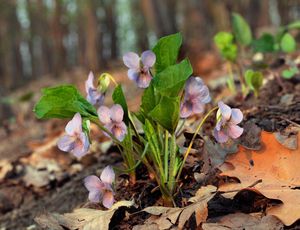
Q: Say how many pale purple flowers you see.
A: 7